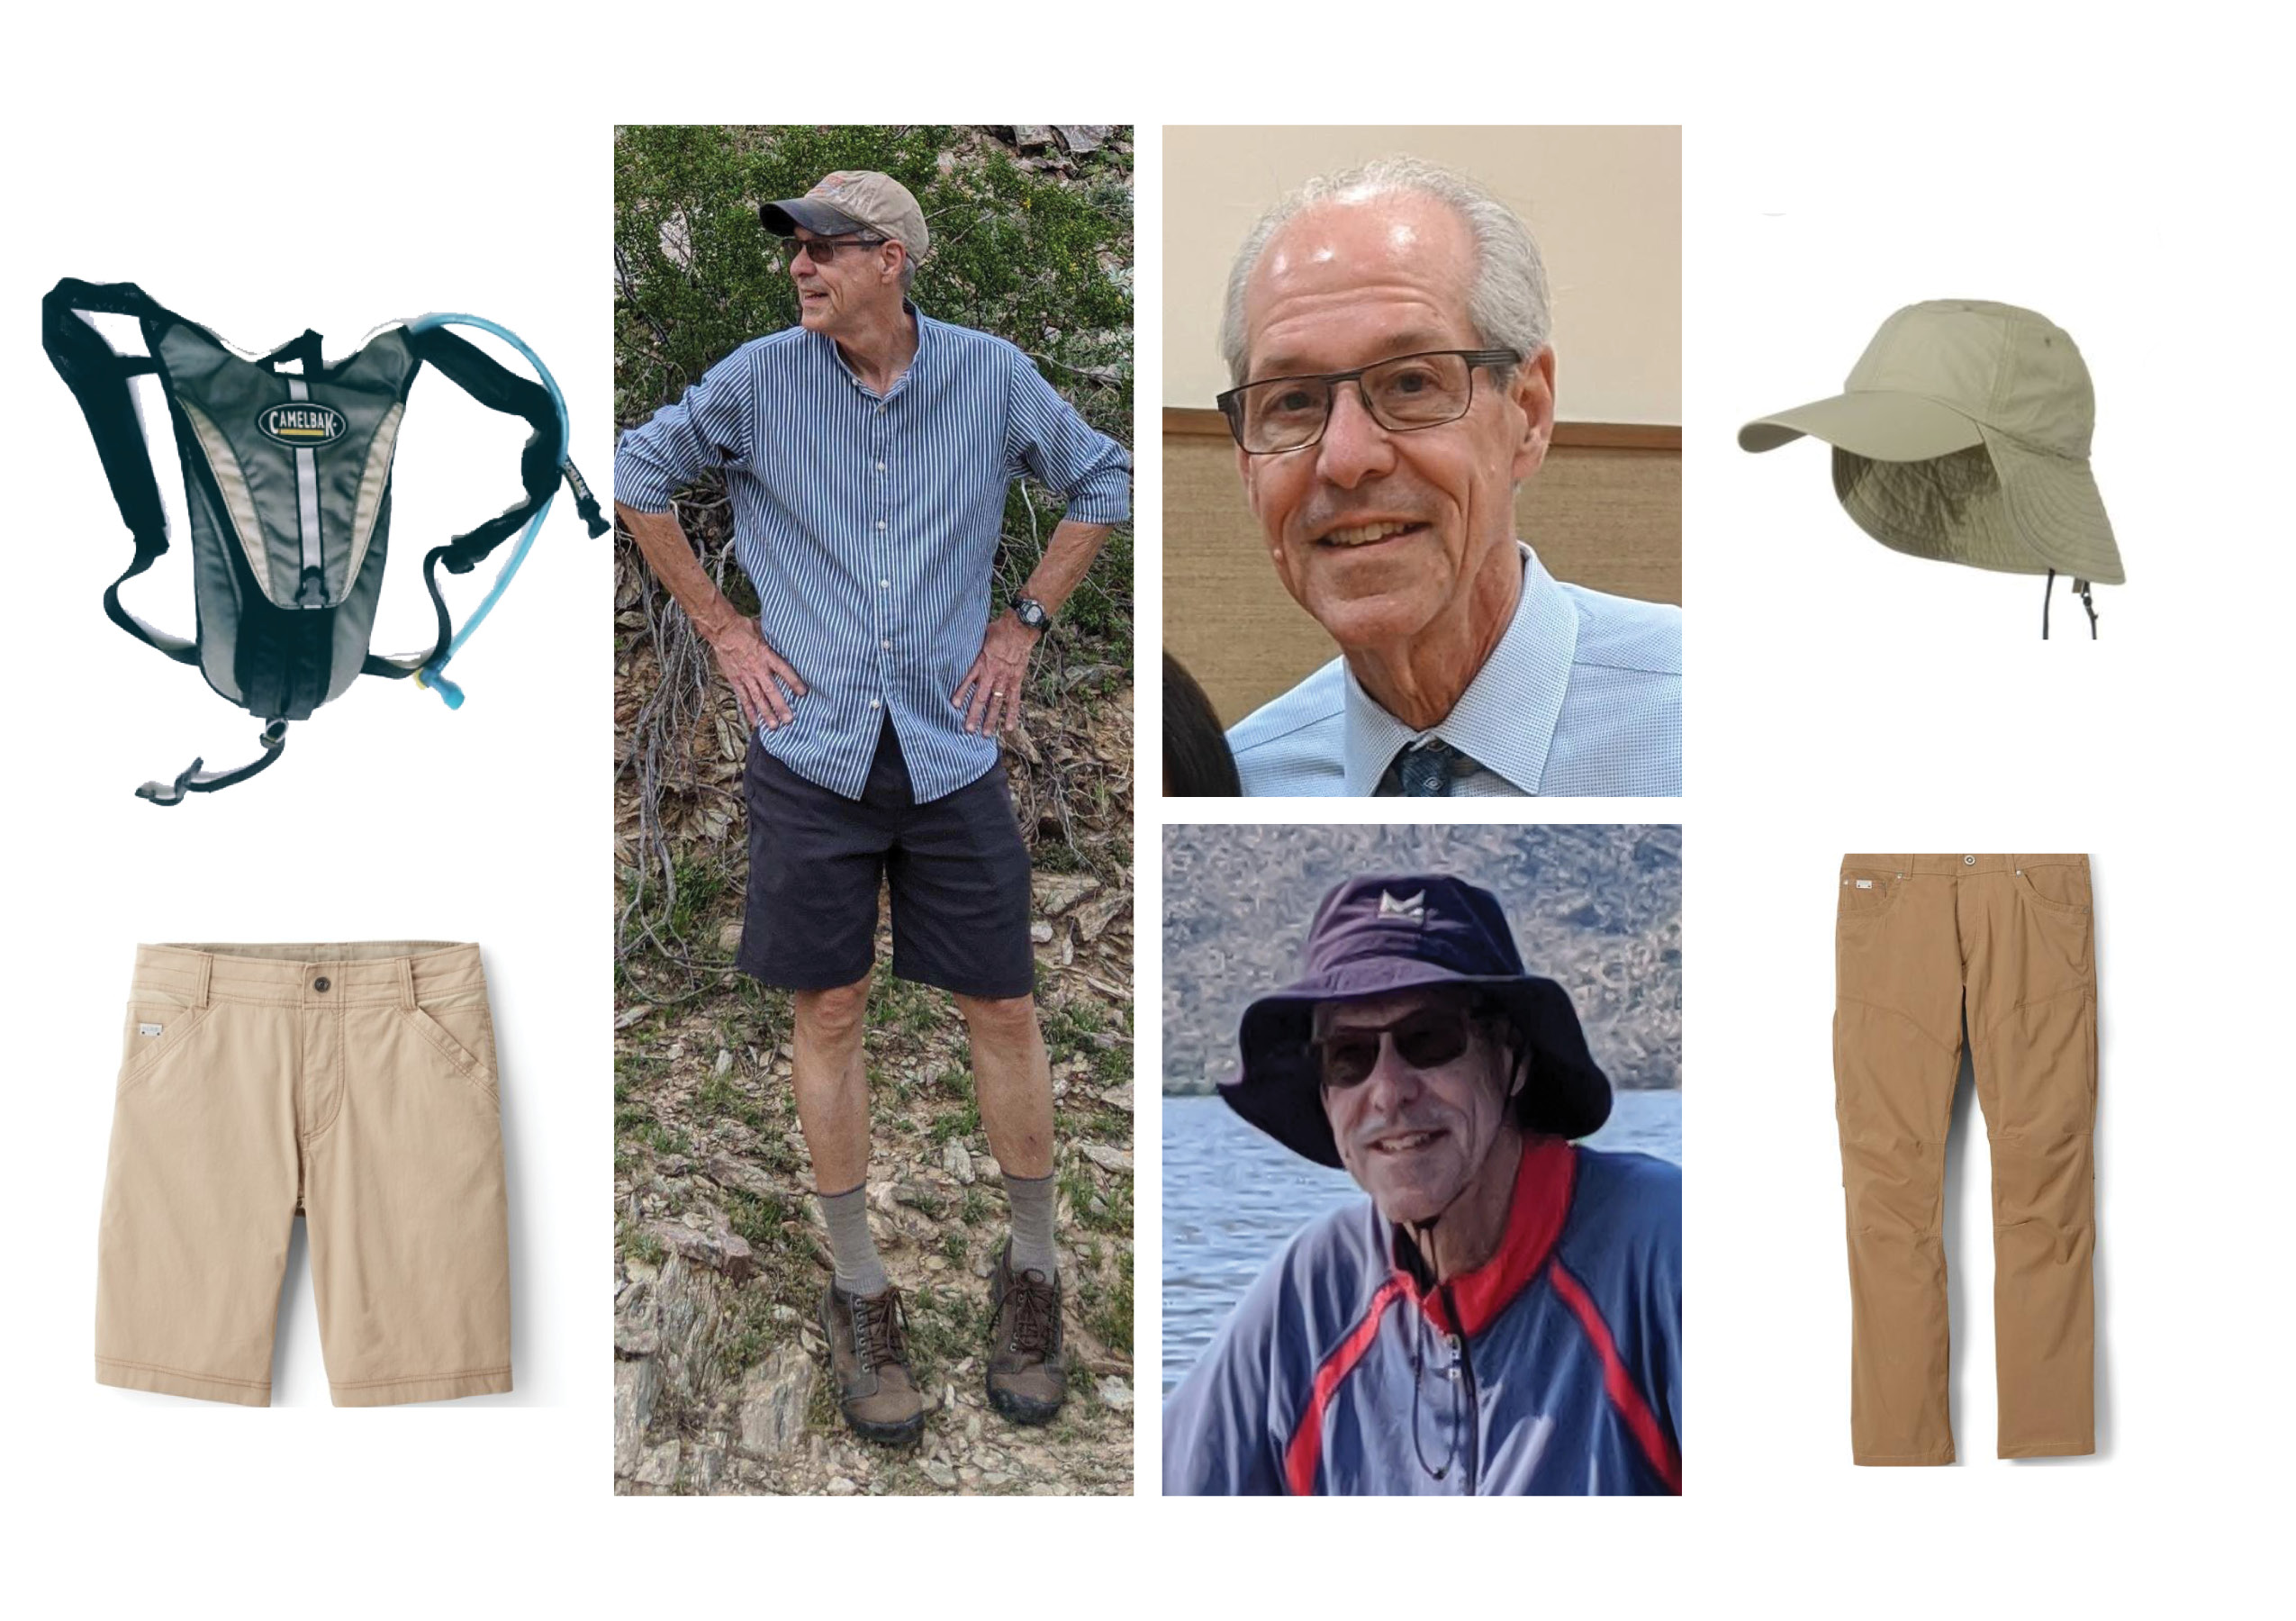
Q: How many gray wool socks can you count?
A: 2